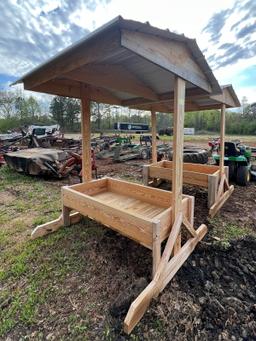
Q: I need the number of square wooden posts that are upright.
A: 4